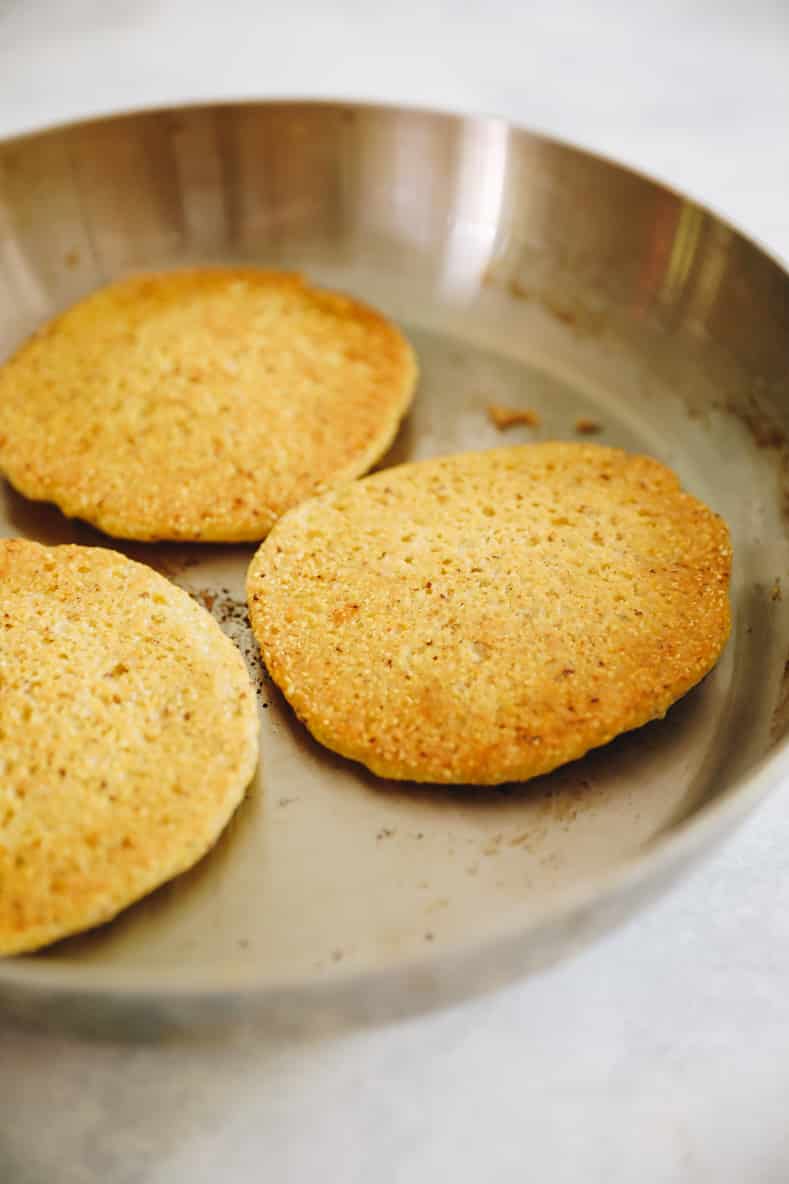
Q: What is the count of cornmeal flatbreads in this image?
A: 3